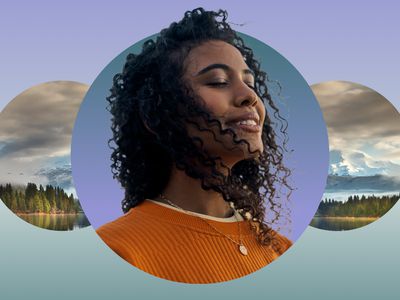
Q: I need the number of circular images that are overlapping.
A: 3